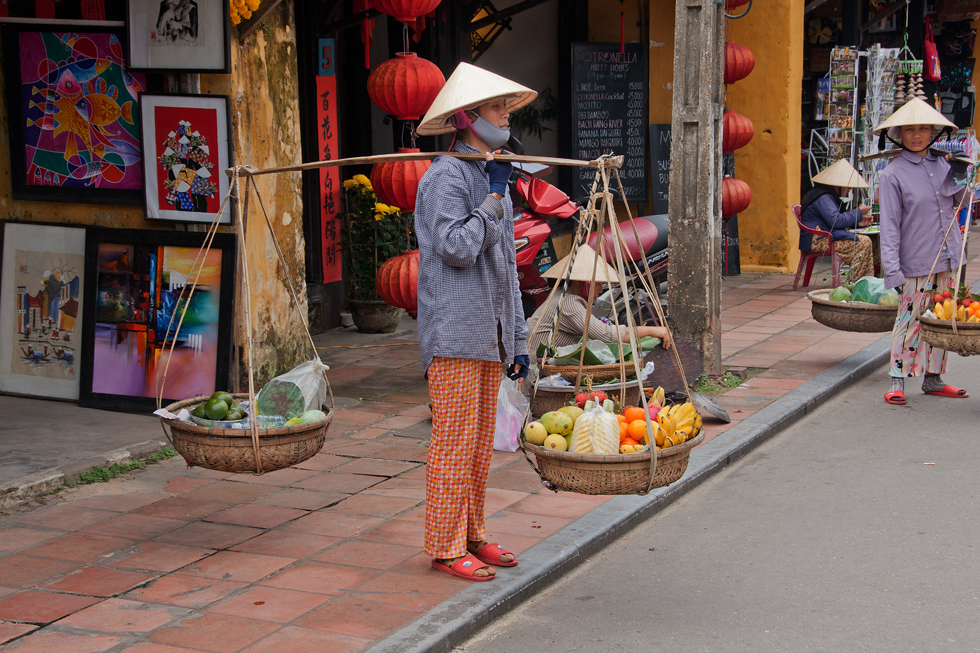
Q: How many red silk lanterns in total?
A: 8